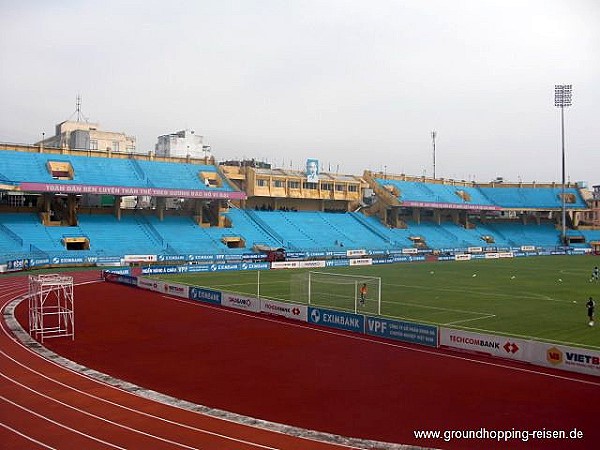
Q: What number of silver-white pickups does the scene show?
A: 0